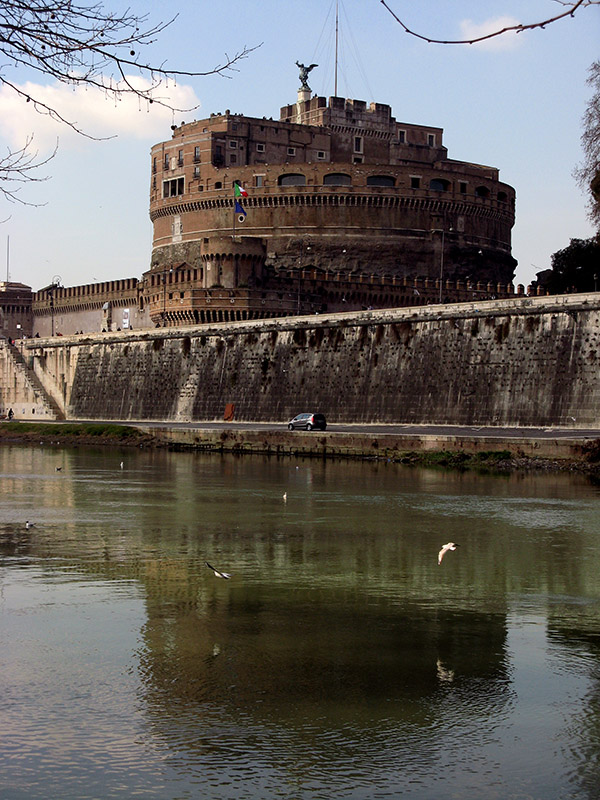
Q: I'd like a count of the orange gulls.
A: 0